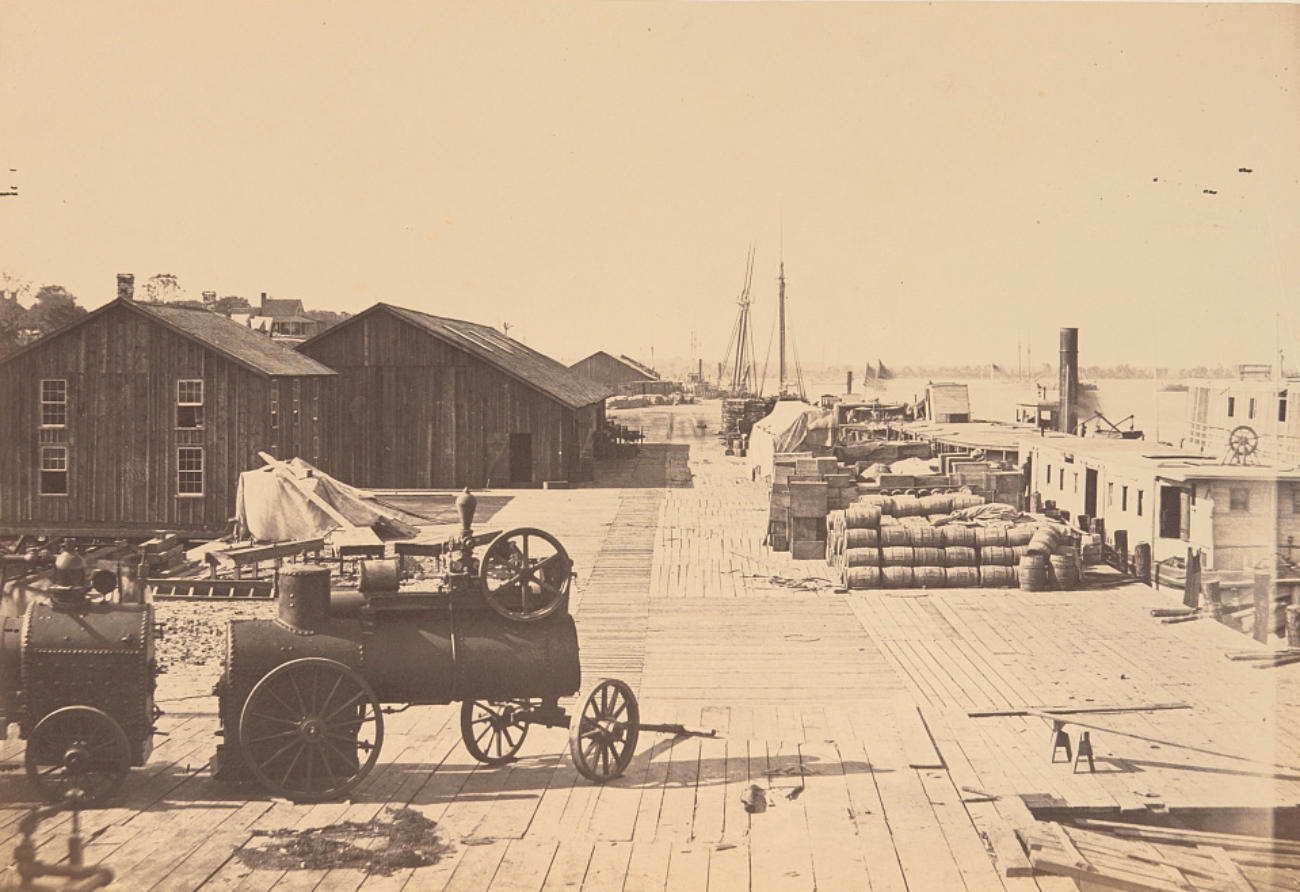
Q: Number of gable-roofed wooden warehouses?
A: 3